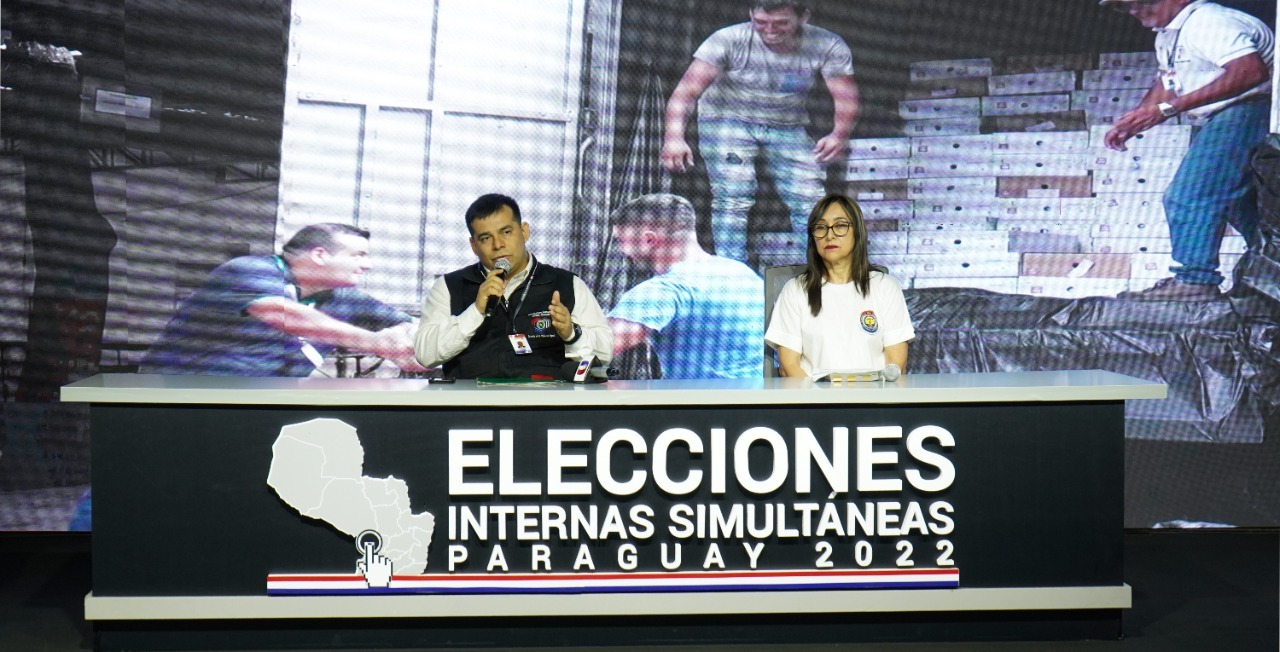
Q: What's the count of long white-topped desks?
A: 1